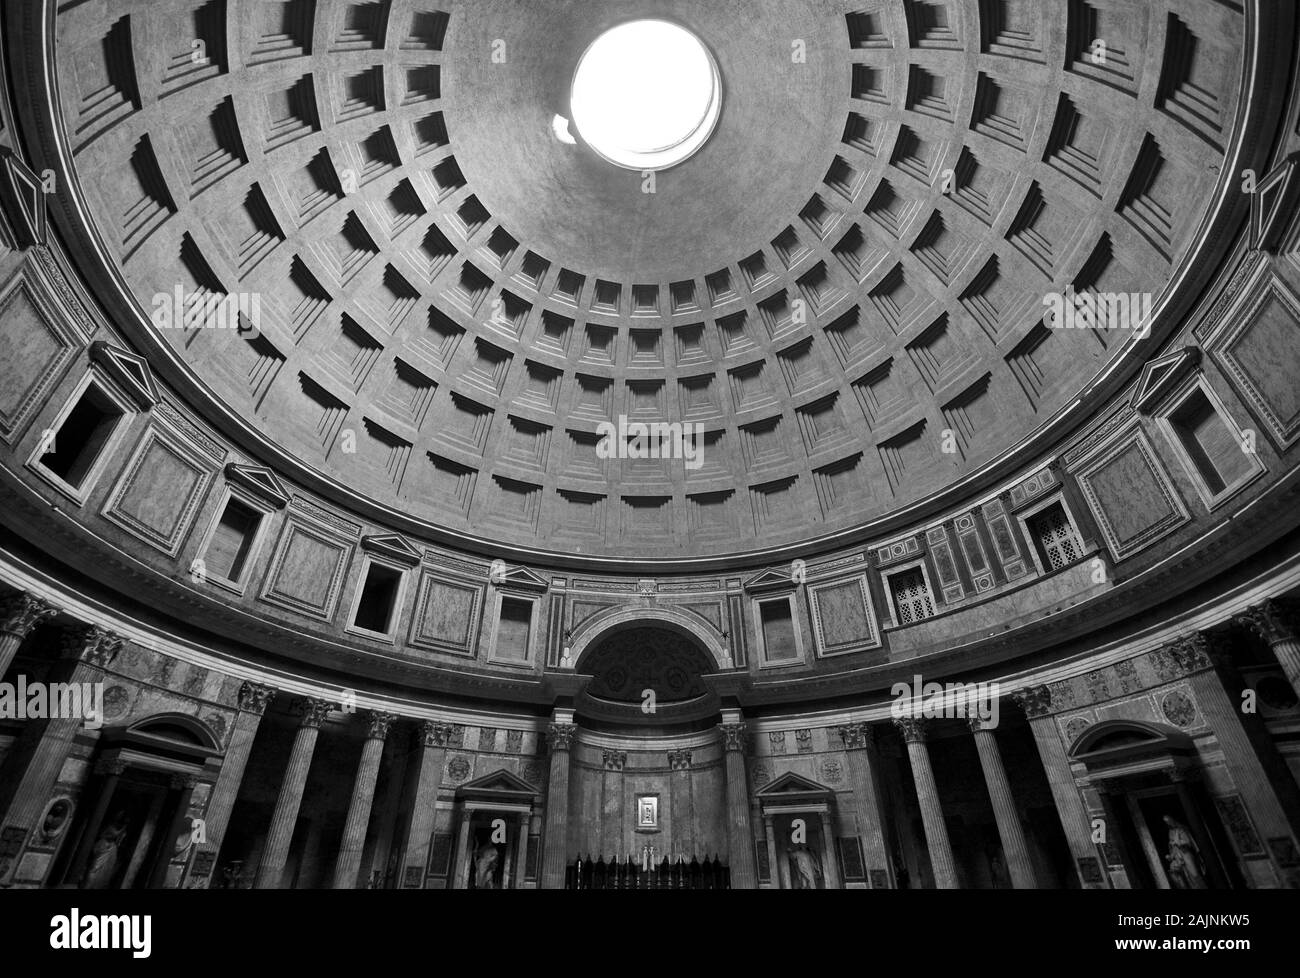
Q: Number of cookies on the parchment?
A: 0